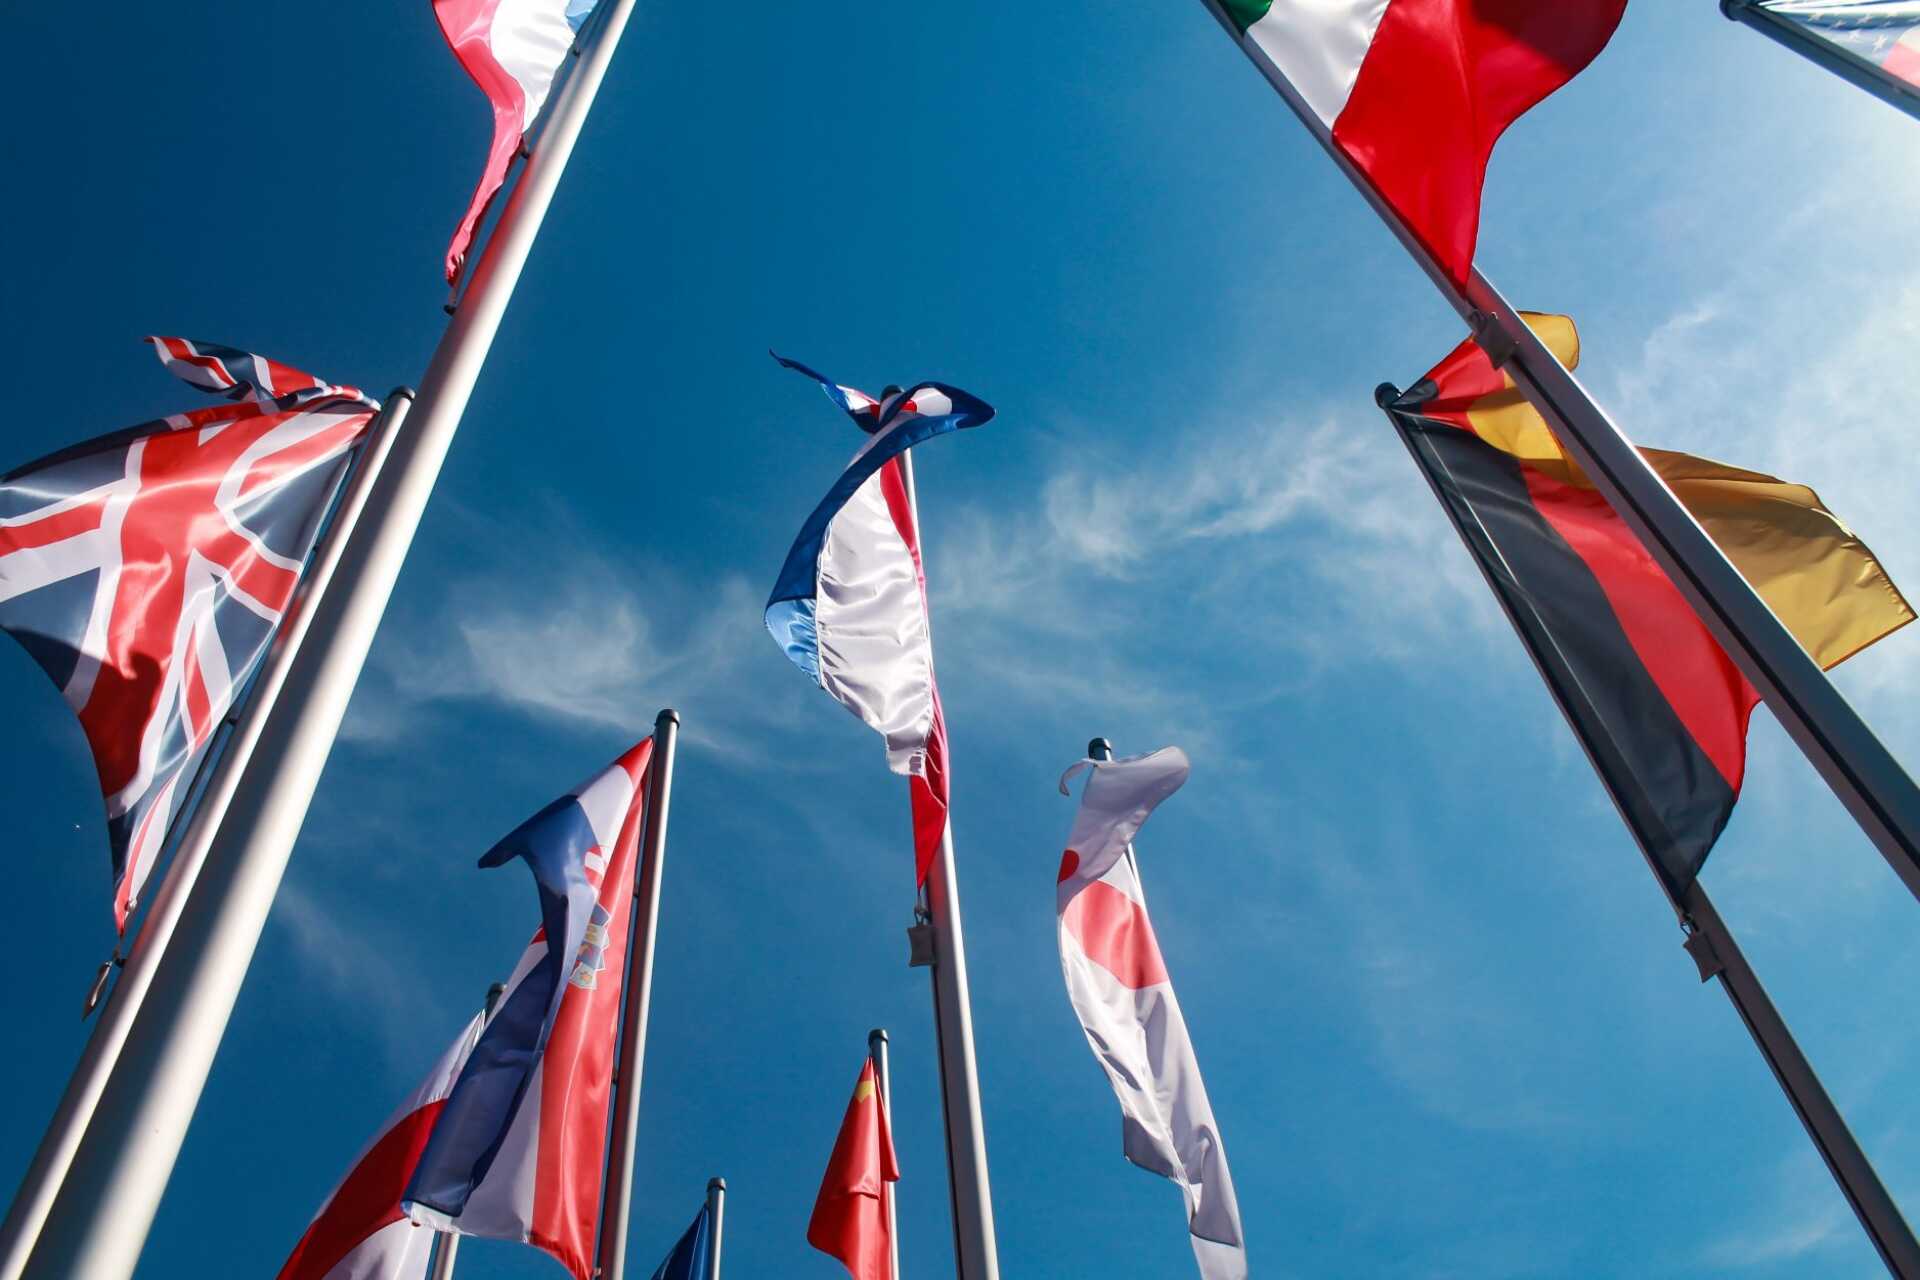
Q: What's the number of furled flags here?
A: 0